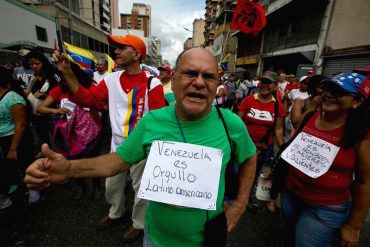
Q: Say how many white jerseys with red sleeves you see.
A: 1